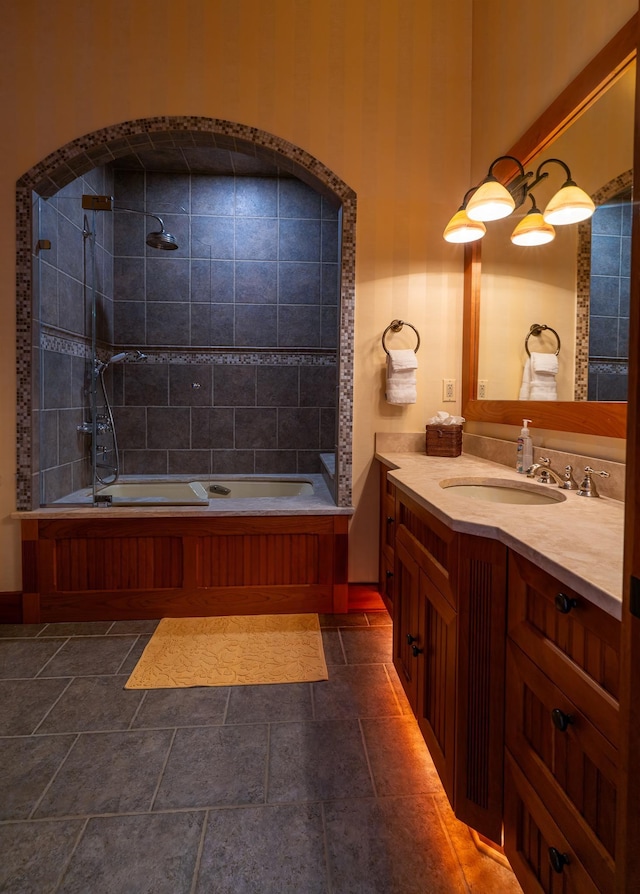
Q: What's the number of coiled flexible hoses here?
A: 1